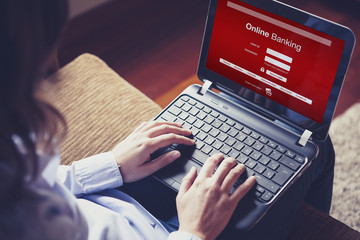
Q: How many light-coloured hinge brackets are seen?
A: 2